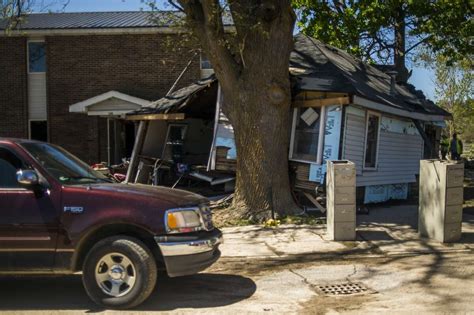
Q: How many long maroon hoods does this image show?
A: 1